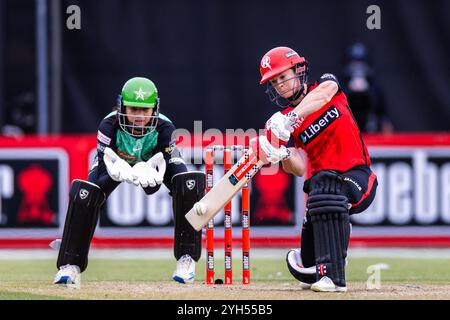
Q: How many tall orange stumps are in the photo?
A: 3